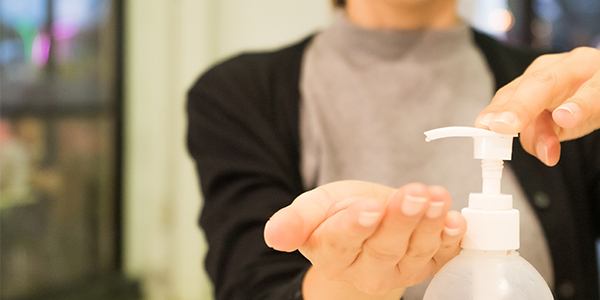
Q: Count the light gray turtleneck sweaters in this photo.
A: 1